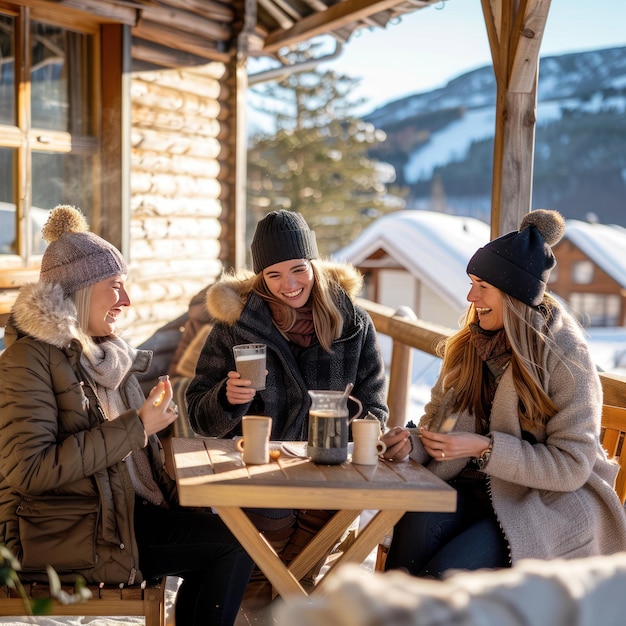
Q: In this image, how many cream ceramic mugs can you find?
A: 2